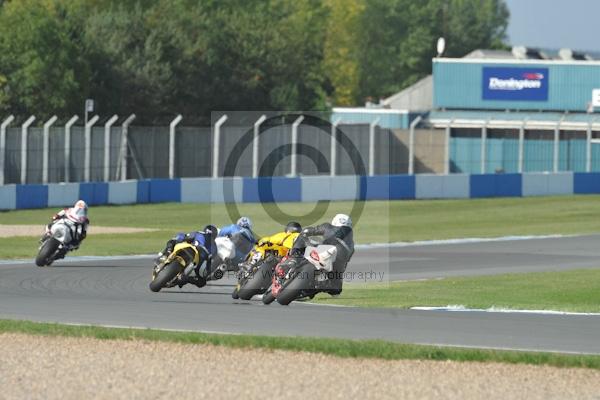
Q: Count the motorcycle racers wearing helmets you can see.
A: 5